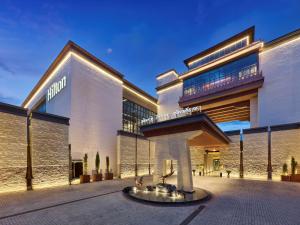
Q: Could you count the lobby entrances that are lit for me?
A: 1